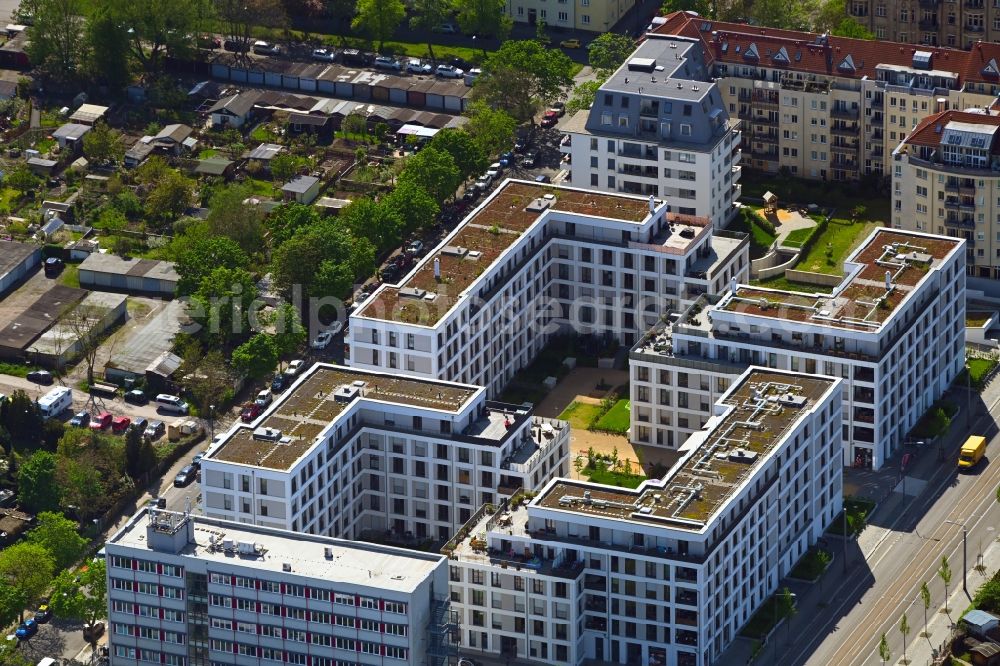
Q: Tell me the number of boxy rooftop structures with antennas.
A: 1